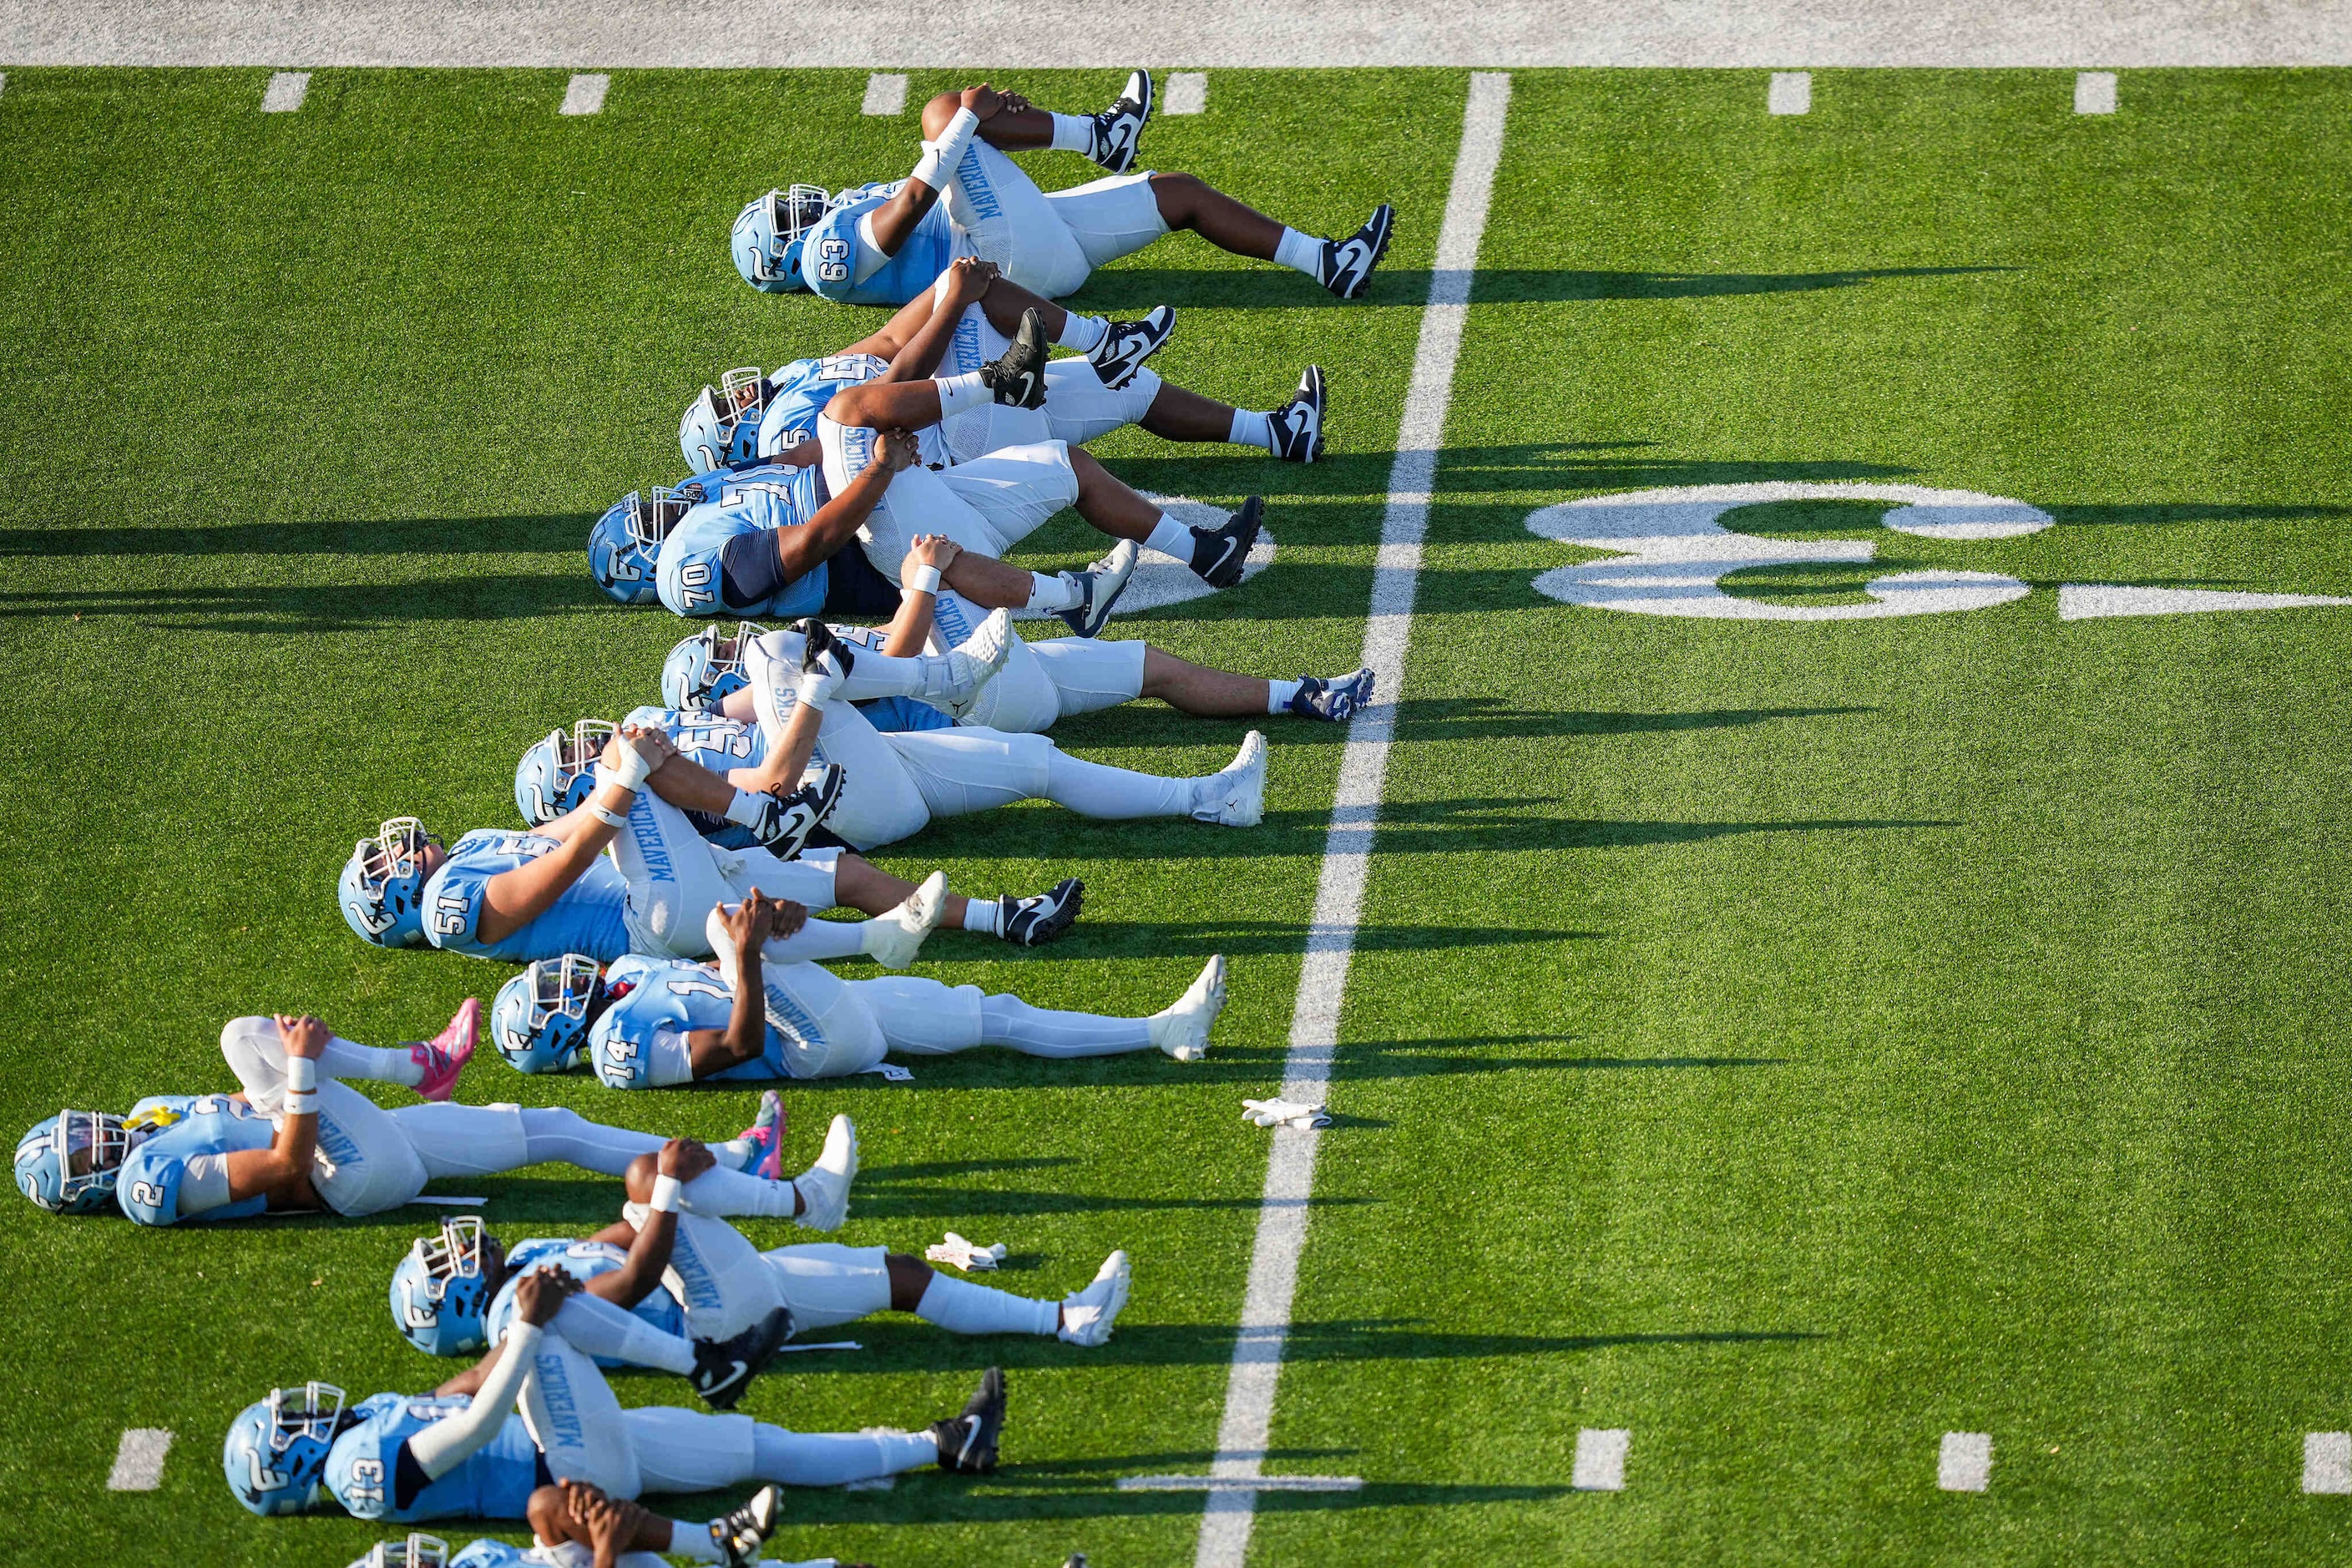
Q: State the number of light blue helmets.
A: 11